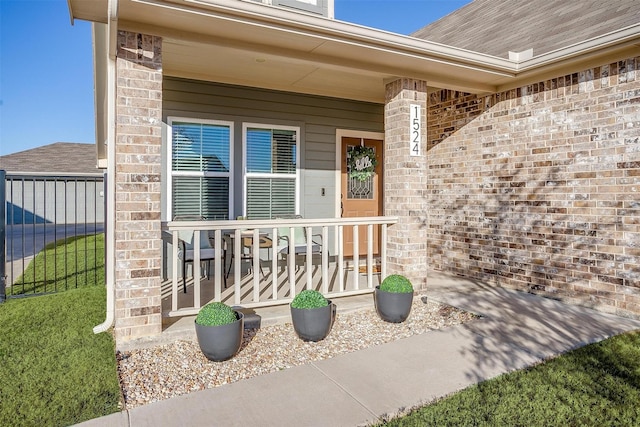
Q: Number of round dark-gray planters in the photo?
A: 3